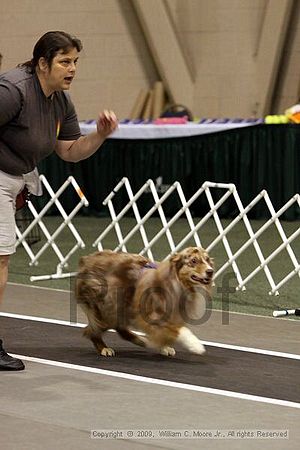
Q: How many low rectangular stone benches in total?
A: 0